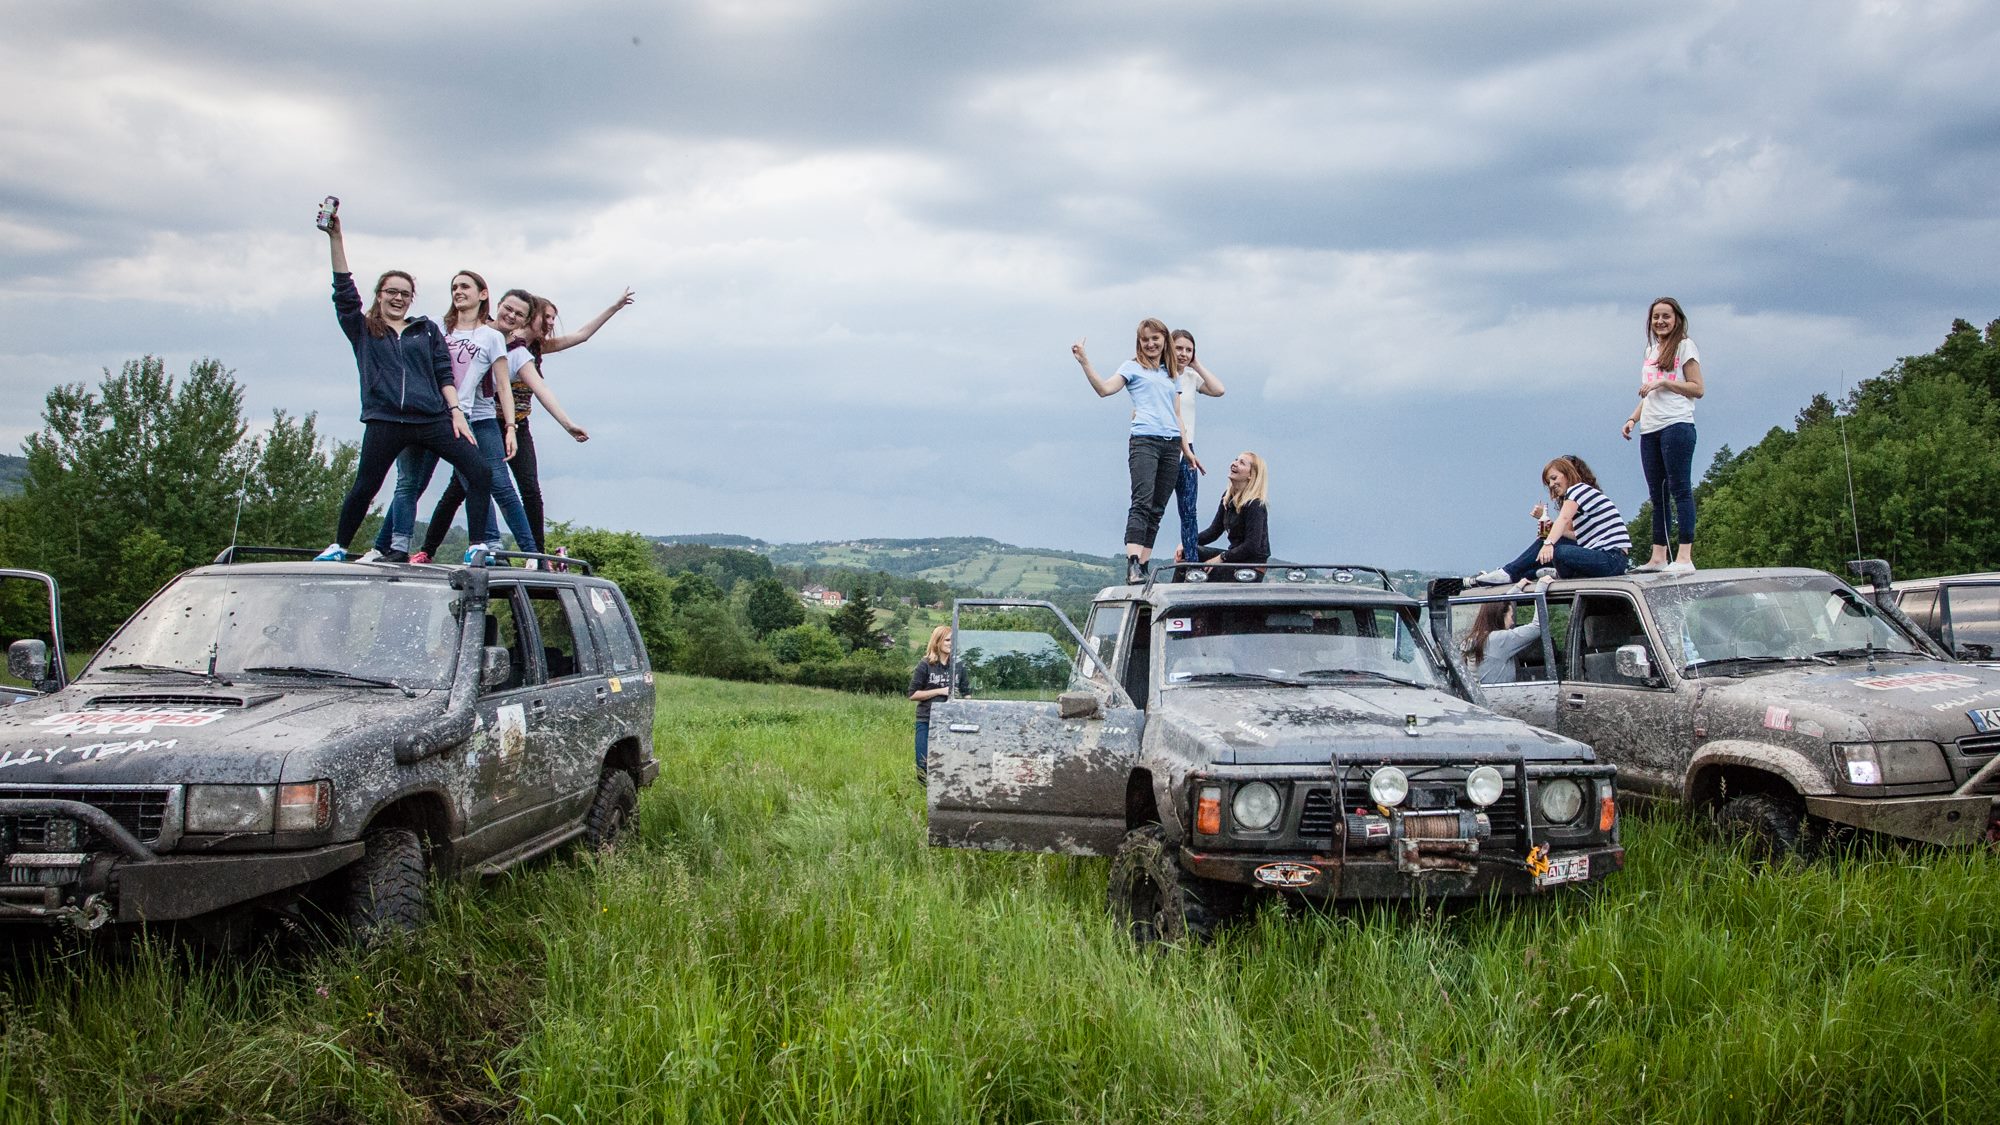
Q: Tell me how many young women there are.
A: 12